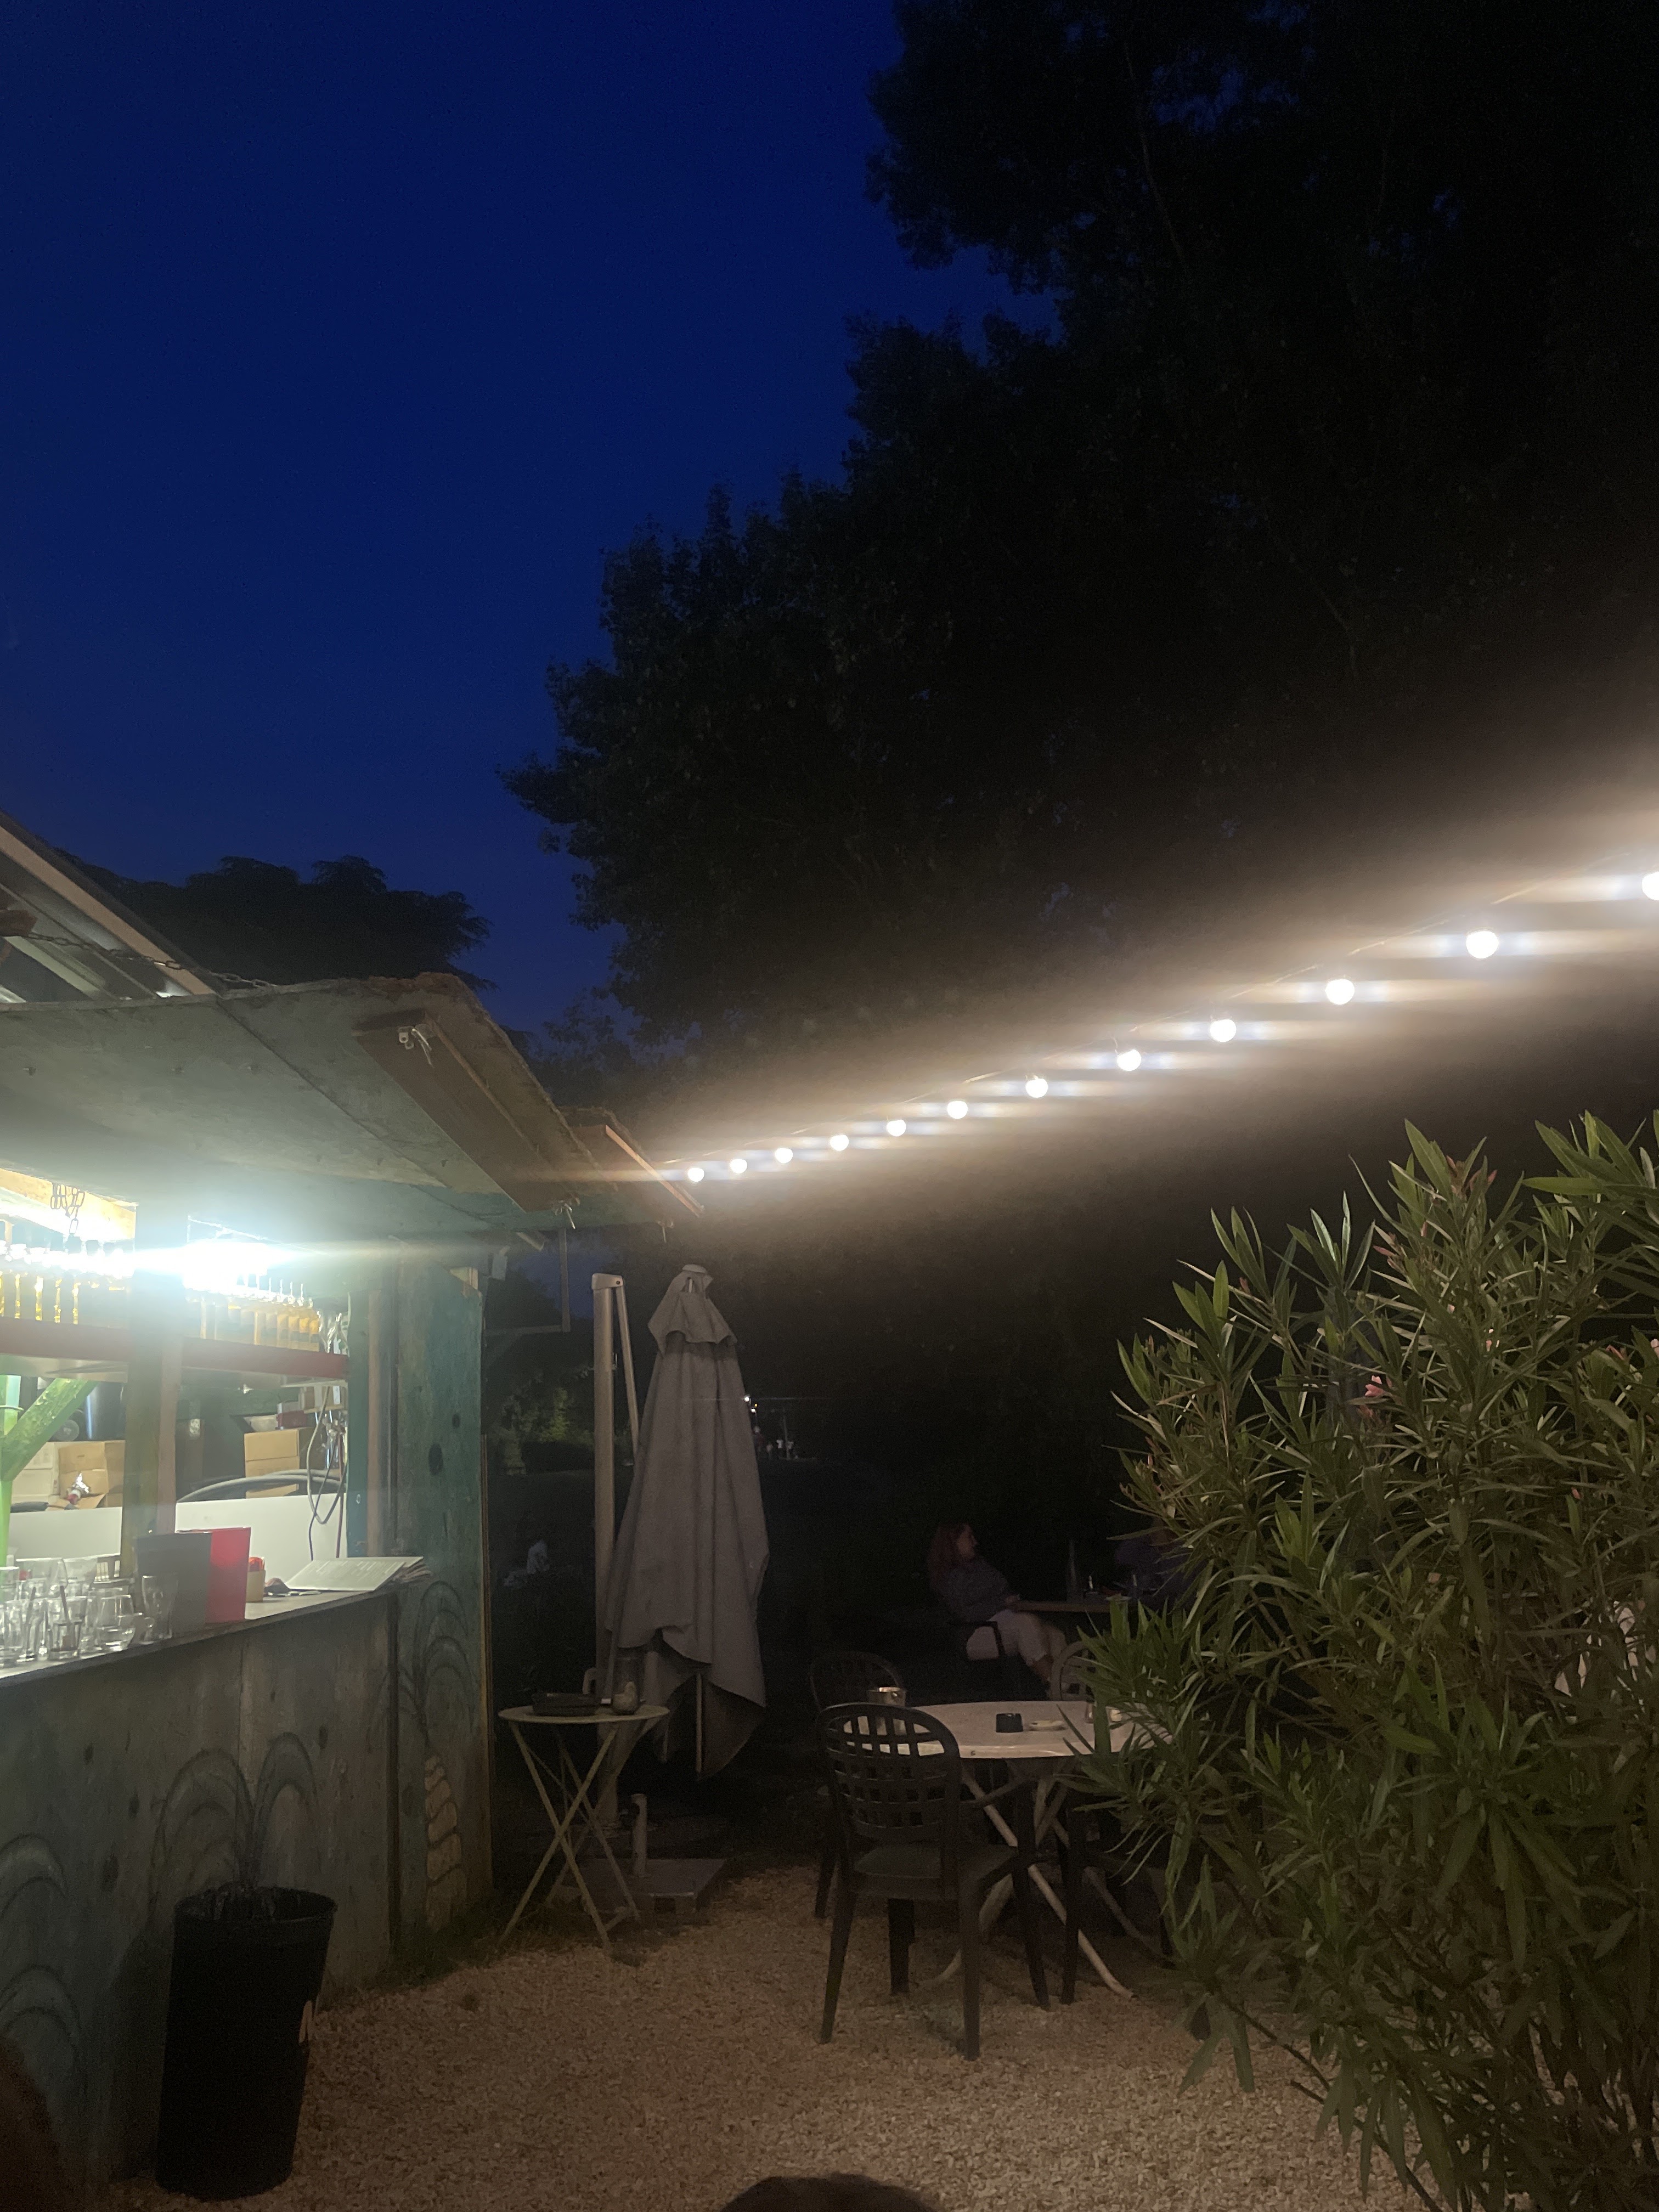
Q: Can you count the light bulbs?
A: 12